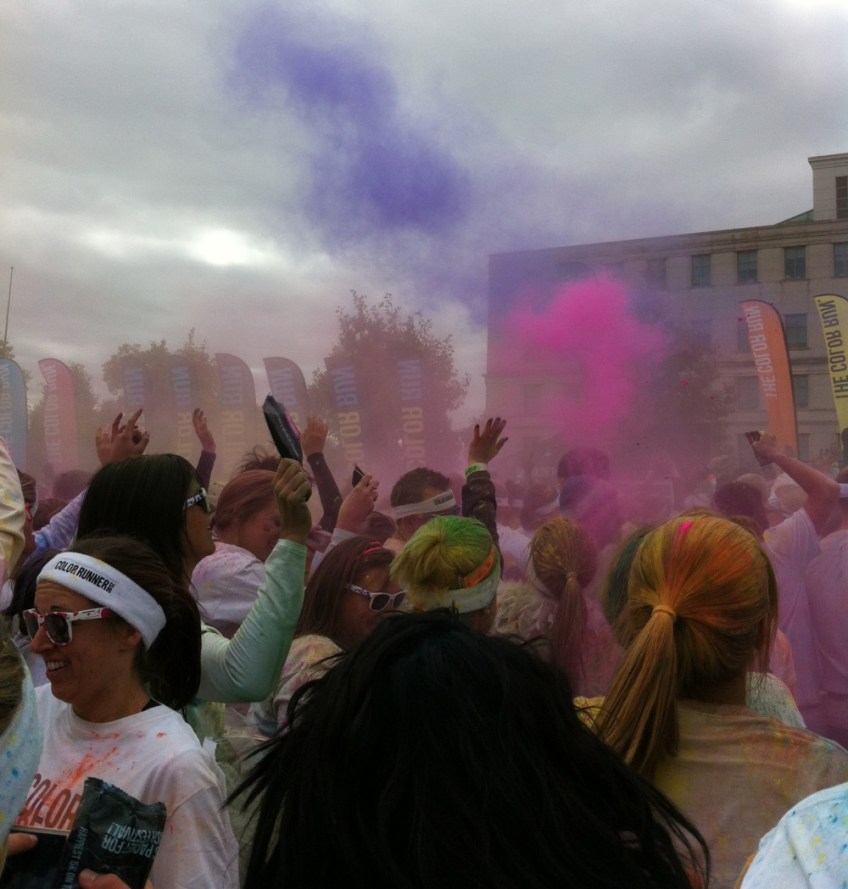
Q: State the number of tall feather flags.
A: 10